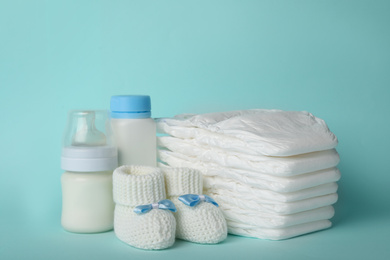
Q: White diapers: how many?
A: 7